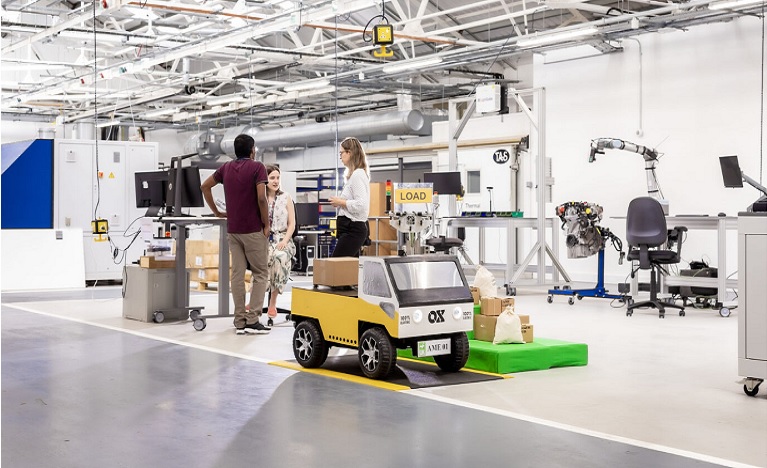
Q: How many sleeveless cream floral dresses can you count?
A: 1